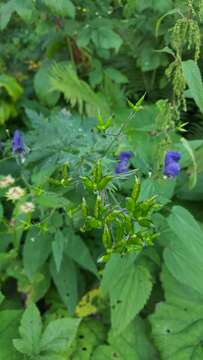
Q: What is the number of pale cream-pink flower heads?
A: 3